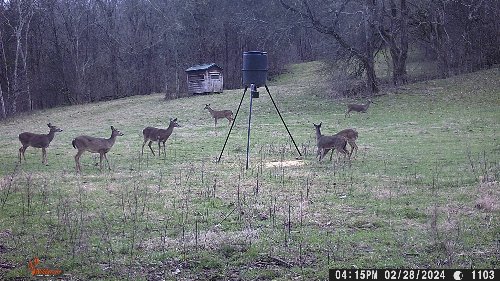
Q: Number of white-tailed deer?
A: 7